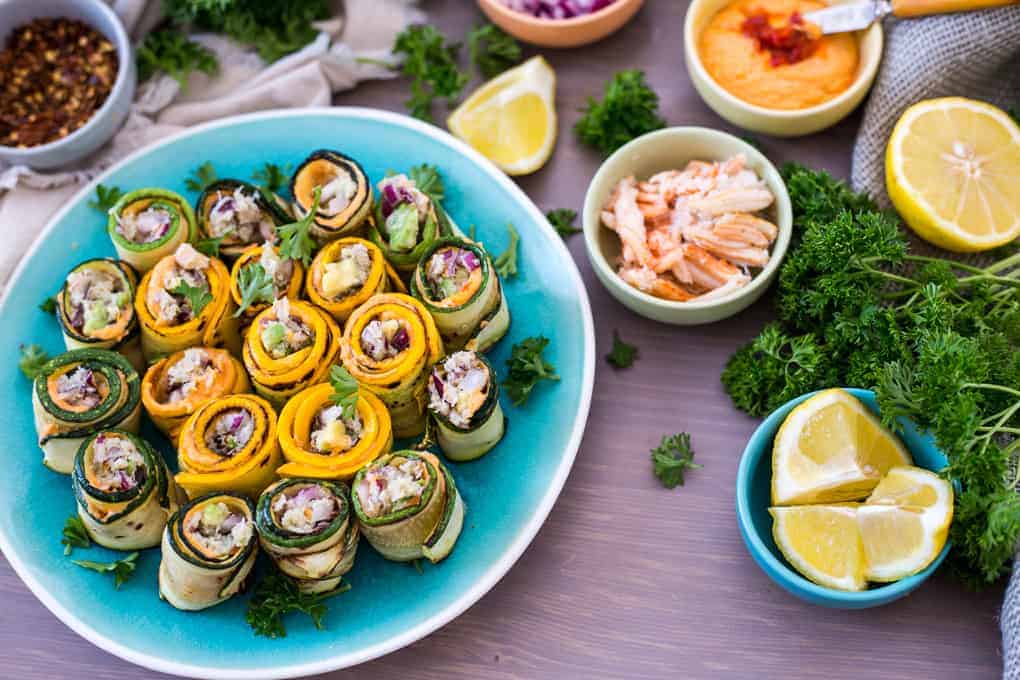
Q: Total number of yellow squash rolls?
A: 8